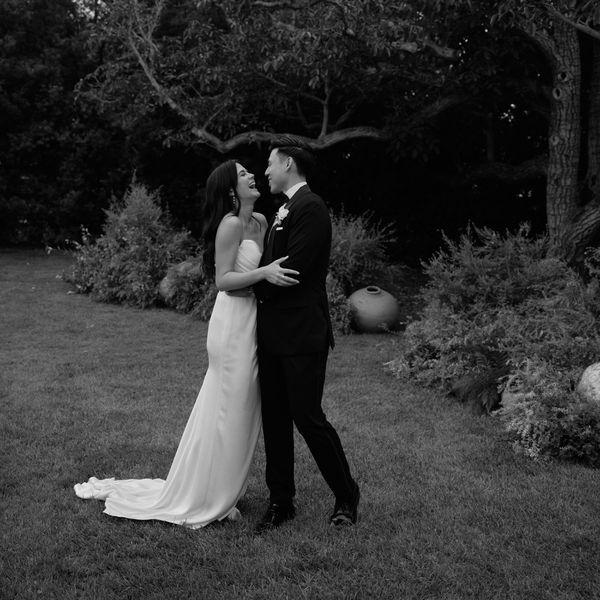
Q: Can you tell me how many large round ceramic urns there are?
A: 1